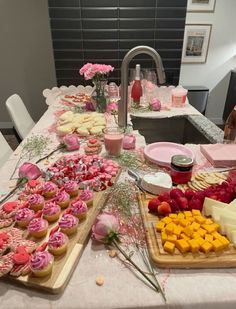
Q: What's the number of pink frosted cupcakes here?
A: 12